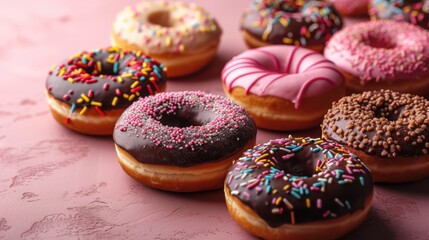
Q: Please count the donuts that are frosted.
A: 10